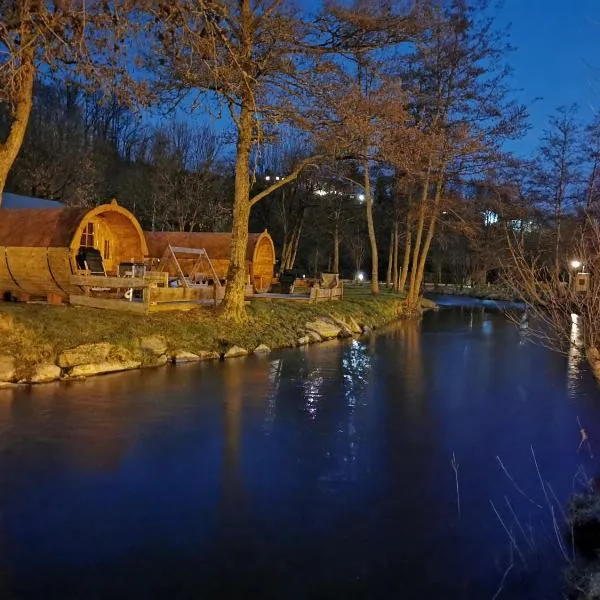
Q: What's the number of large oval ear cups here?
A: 0